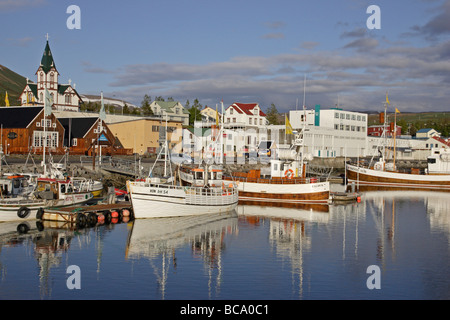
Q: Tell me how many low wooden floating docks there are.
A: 2